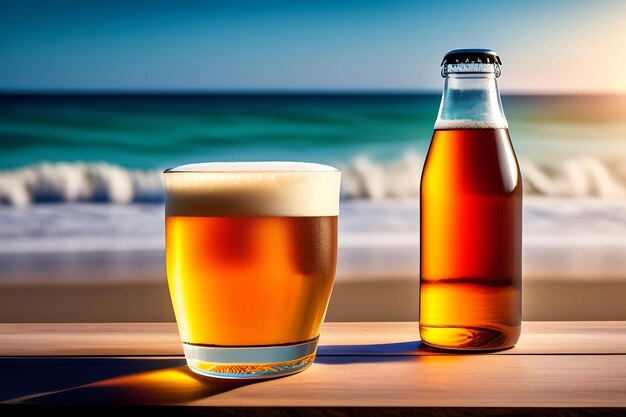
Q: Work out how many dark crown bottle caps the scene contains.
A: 1